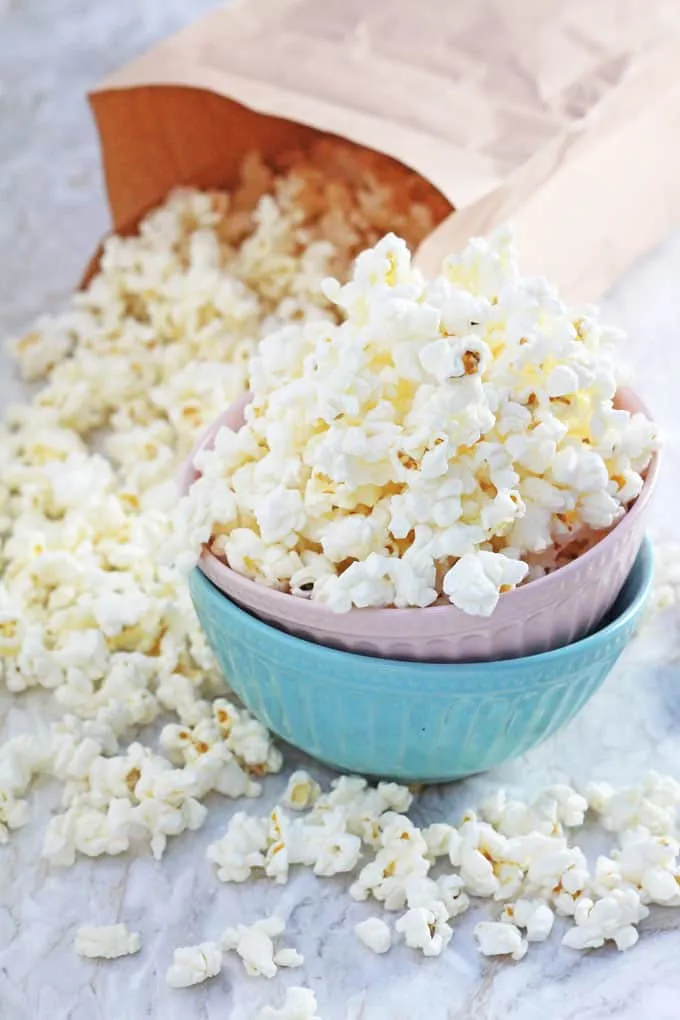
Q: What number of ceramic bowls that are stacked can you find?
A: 2